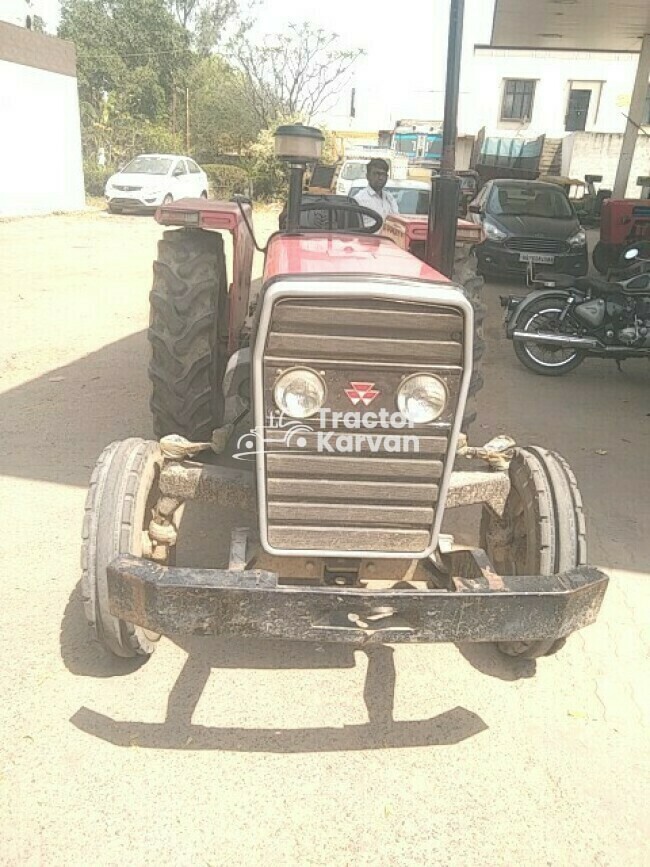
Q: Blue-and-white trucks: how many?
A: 1